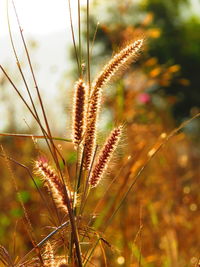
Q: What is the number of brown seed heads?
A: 4